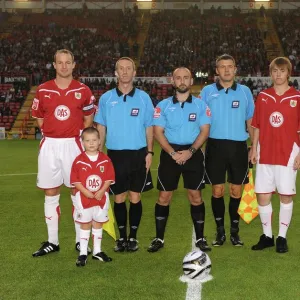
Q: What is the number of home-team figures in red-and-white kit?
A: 3